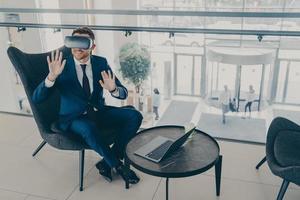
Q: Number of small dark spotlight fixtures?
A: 5